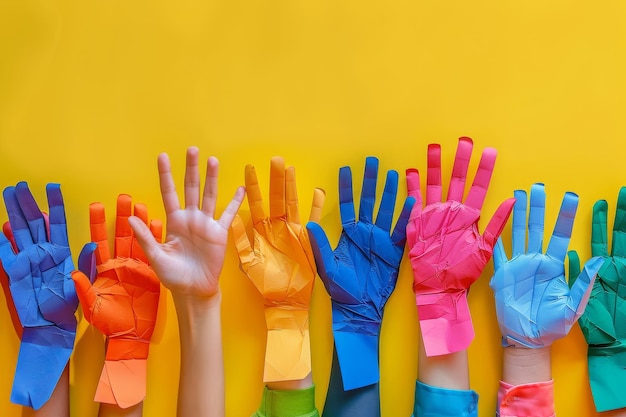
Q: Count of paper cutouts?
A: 7